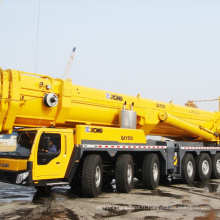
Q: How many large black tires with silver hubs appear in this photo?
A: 6